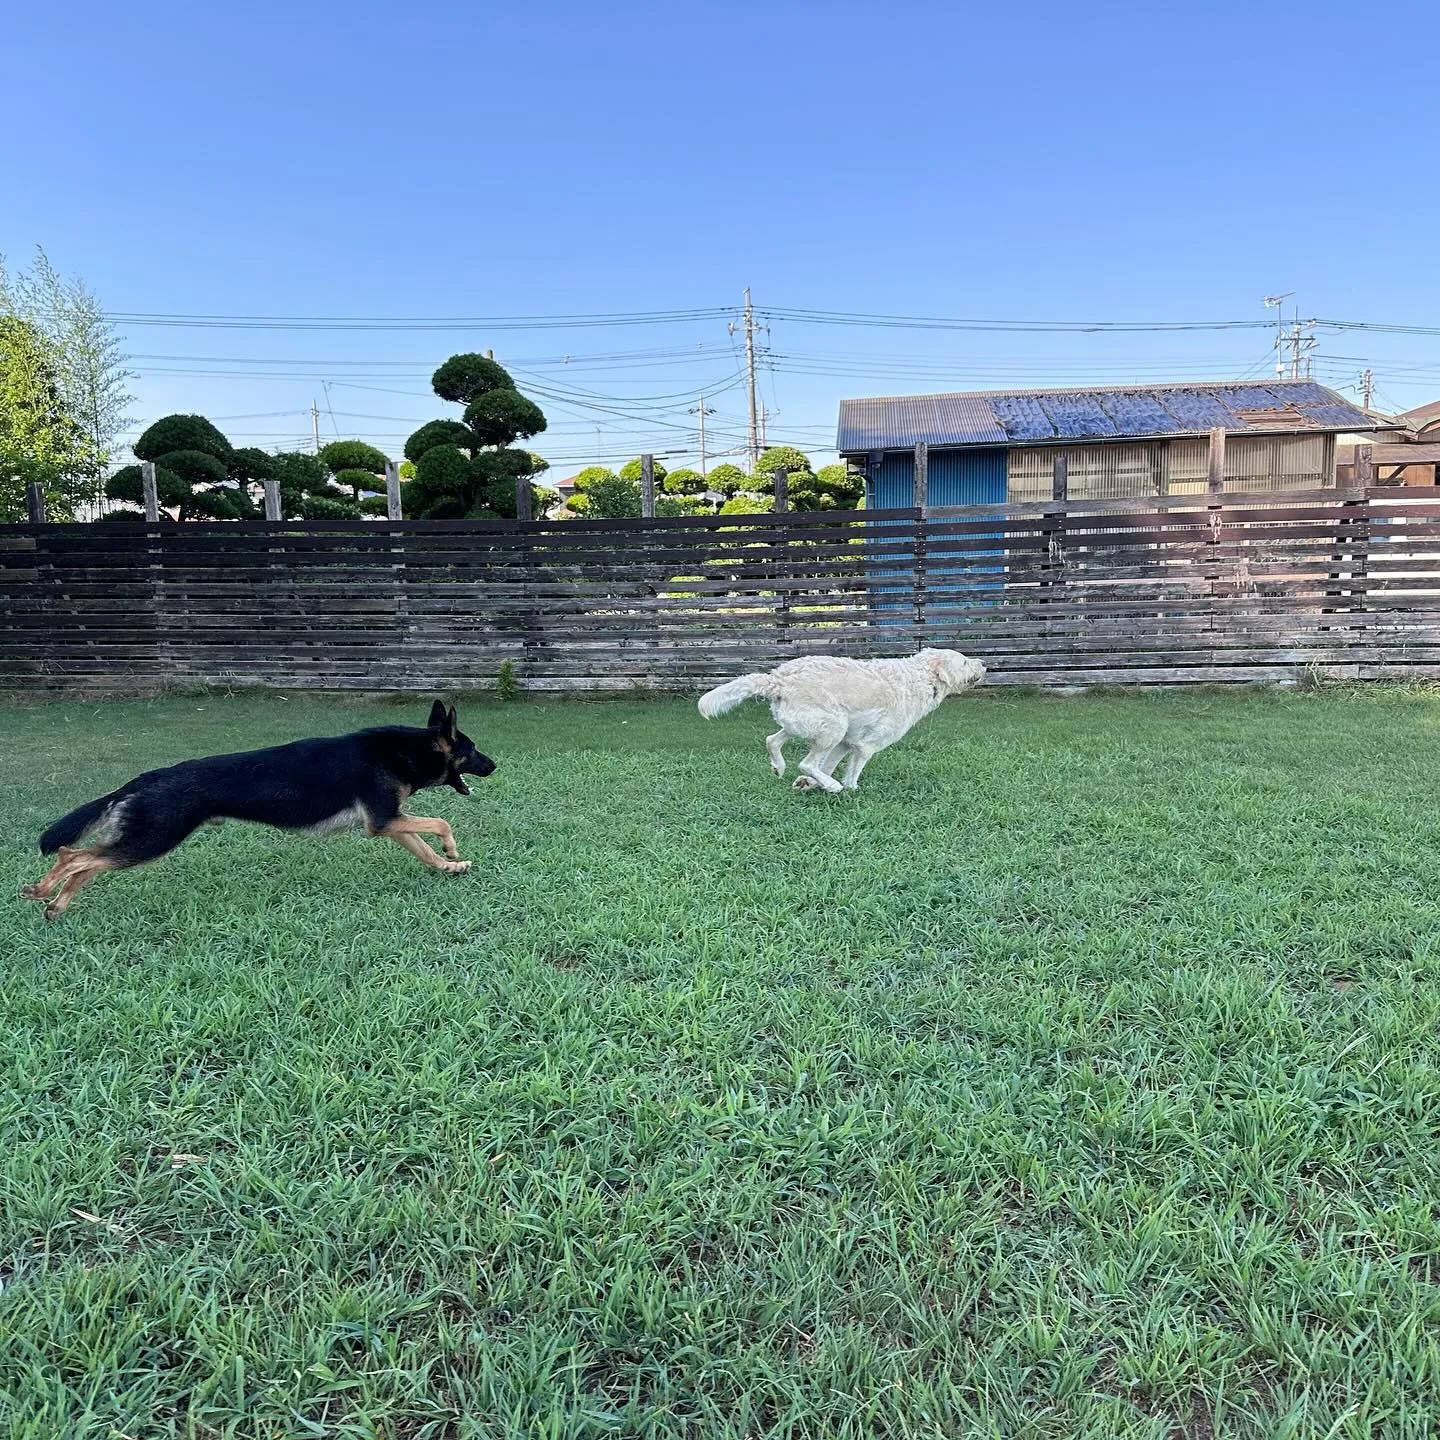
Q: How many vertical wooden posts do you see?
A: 11